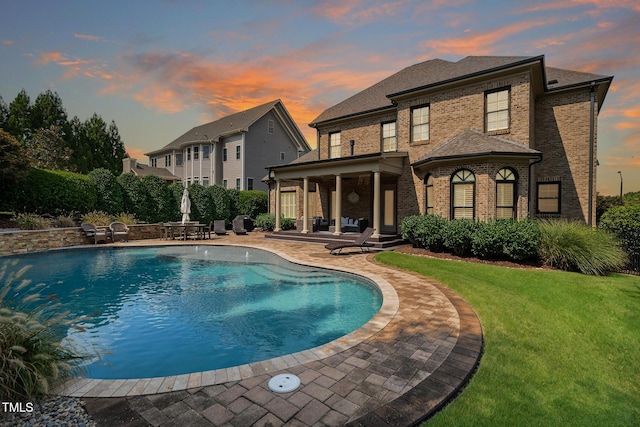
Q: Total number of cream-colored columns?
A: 4